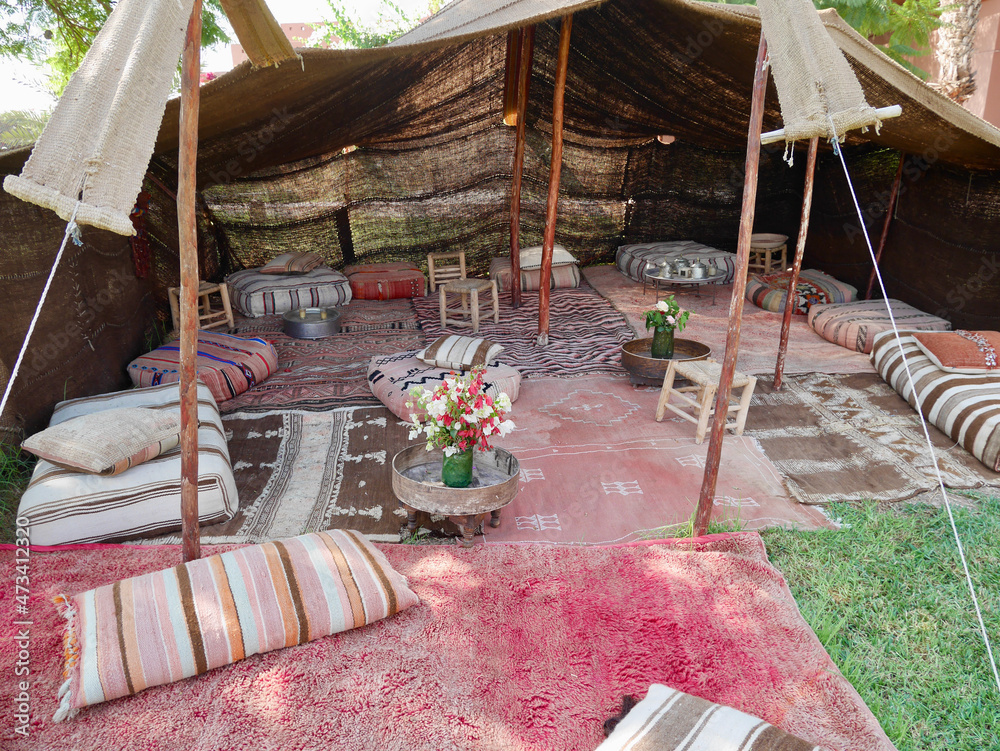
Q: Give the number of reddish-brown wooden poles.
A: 6